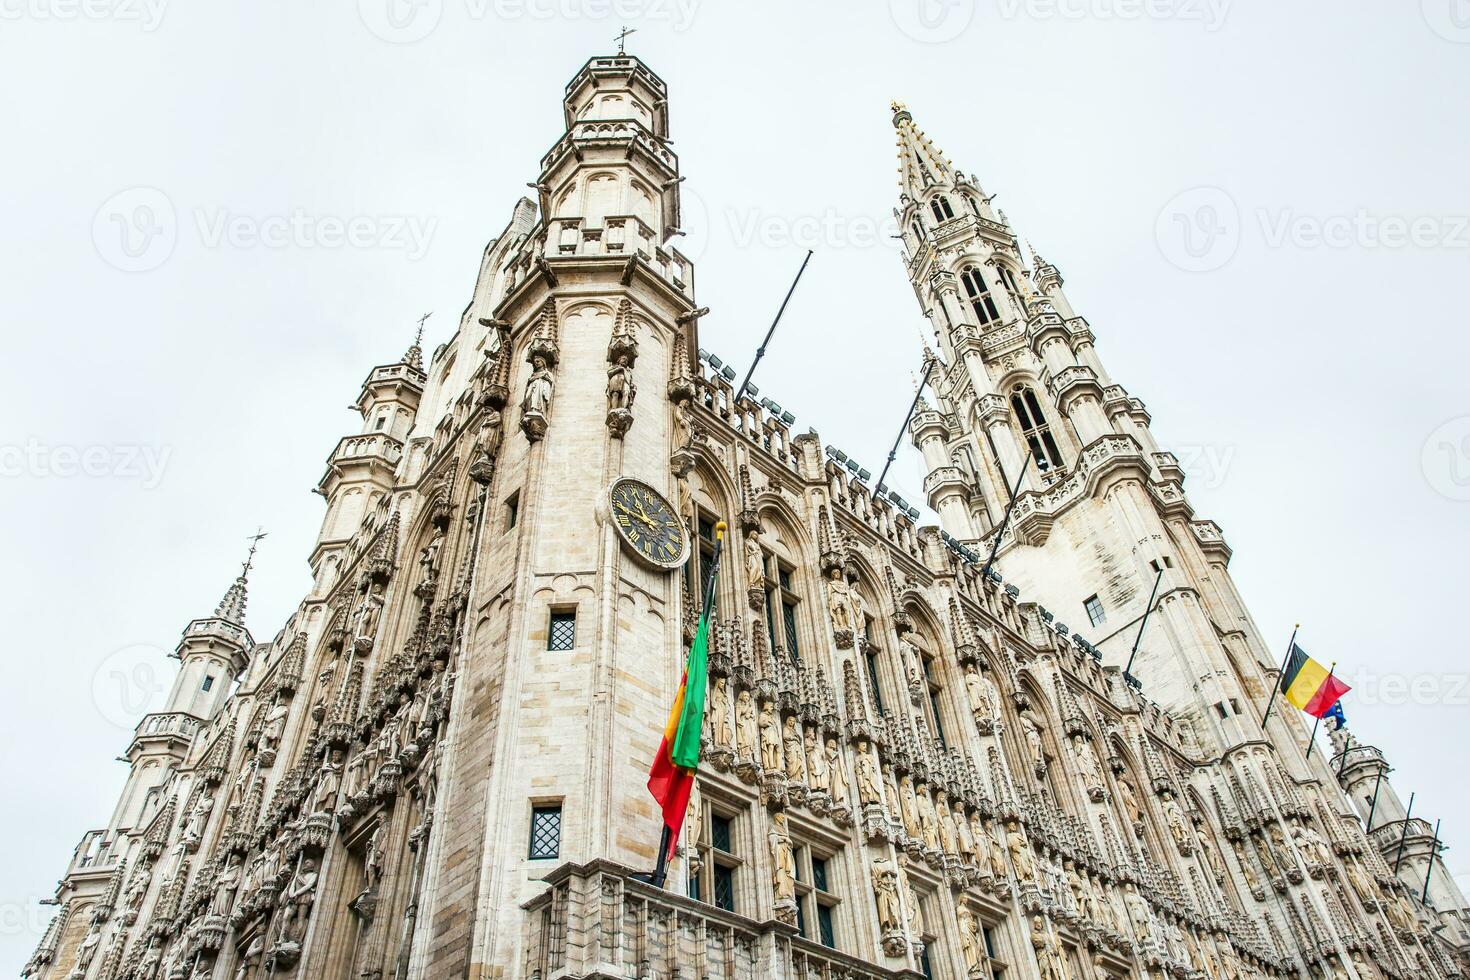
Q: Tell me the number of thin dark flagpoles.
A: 11